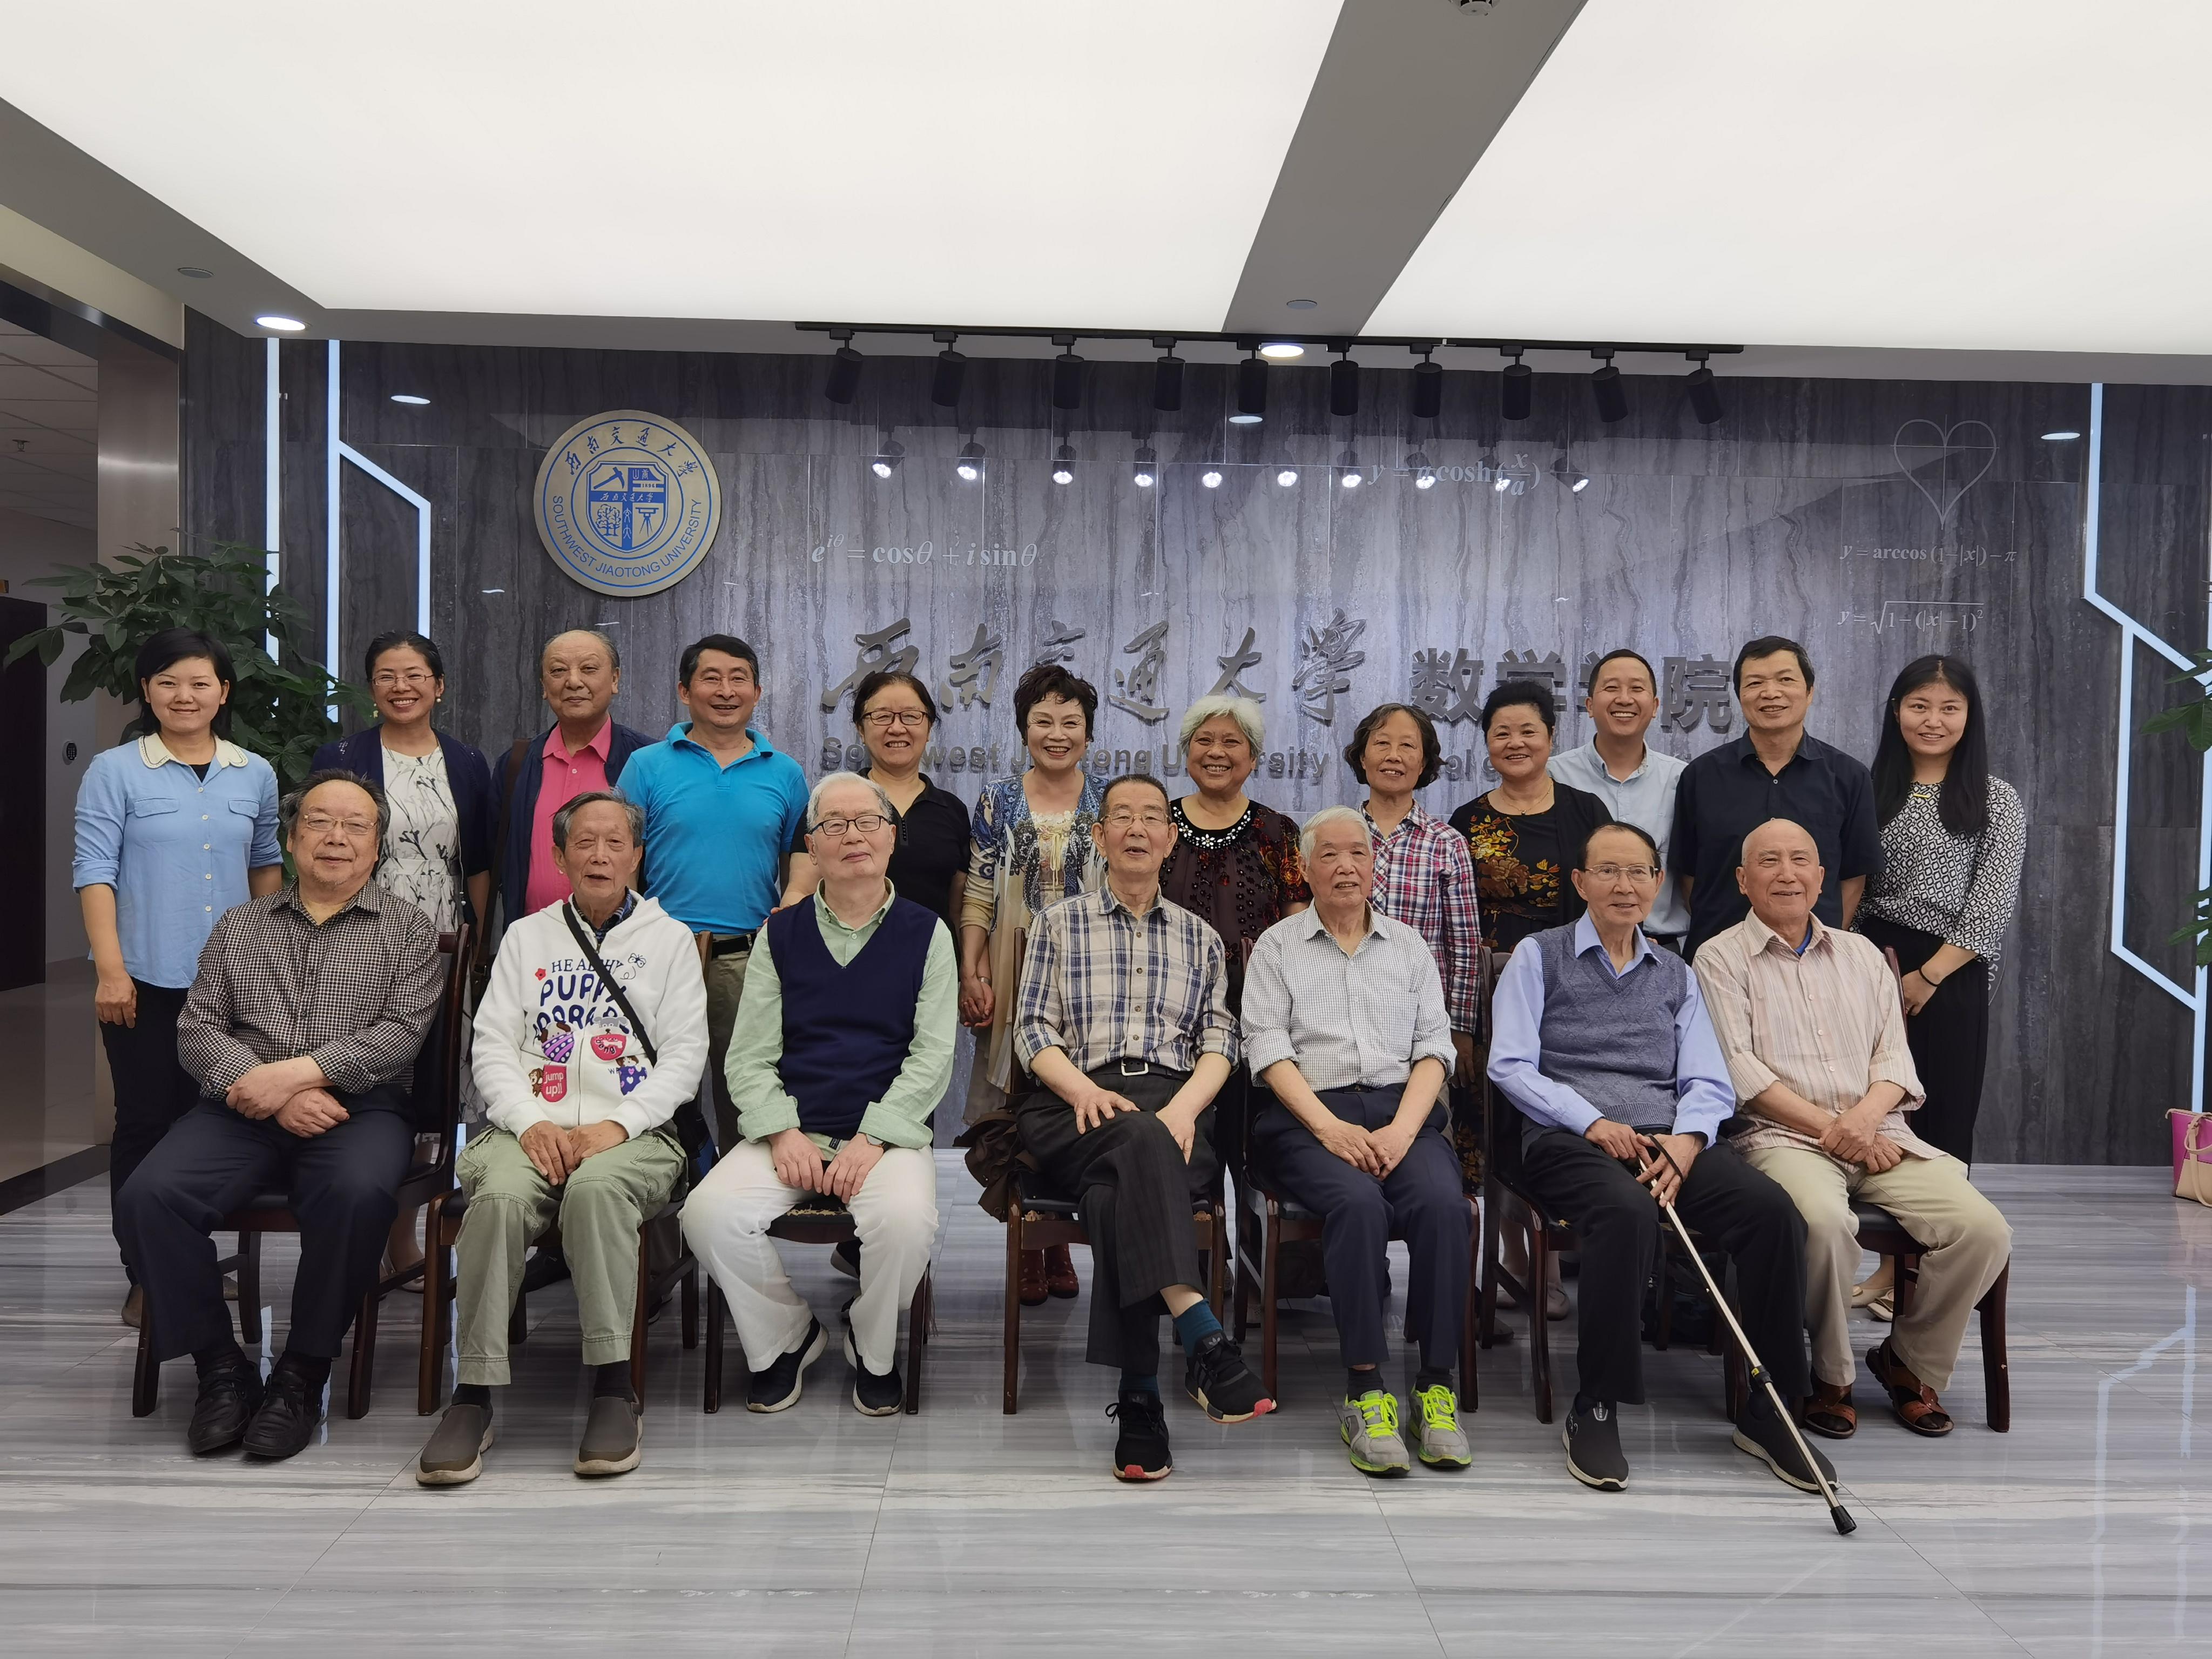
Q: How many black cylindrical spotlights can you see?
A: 10